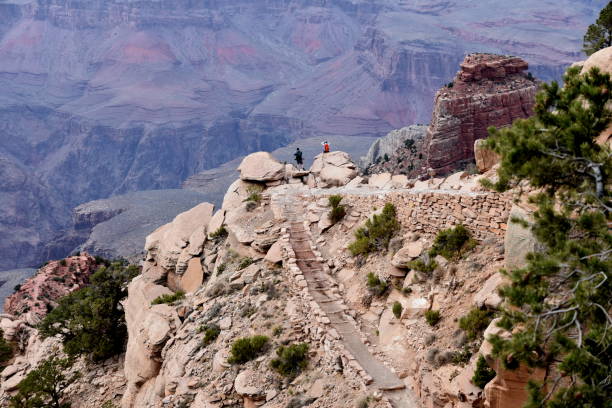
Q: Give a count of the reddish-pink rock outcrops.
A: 2